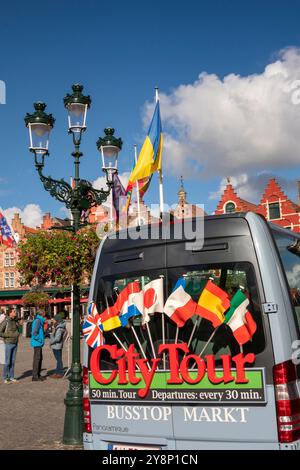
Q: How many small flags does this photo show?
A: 7